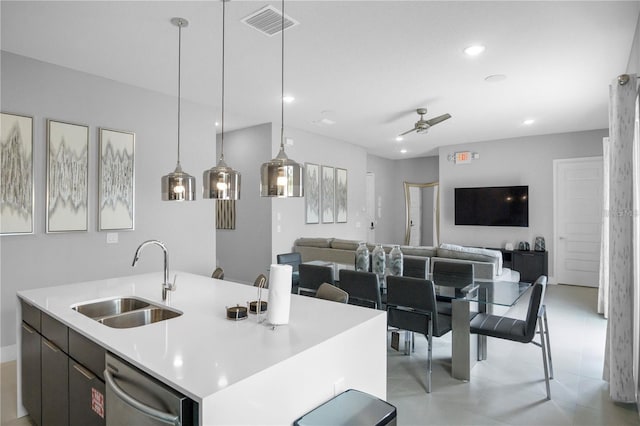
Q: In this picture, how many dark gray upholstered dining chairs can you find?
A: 8